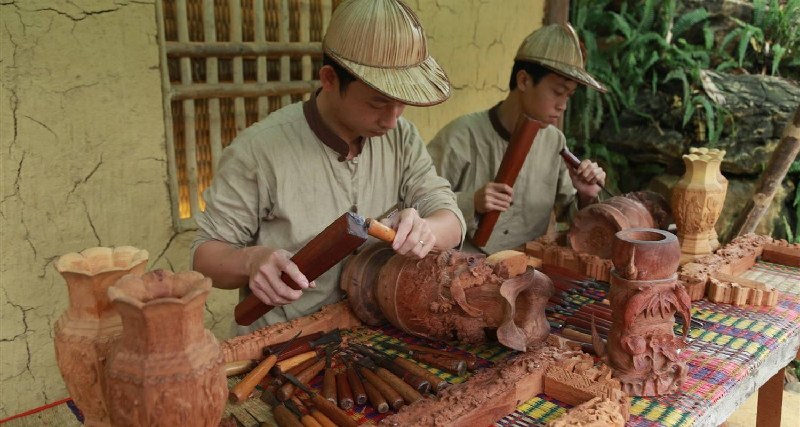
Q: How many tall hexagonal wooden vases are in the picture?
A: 3